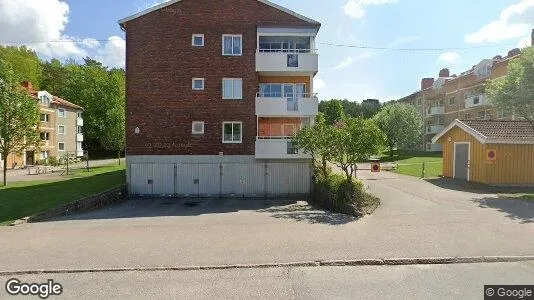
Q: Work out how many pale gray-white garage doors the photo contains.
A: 4